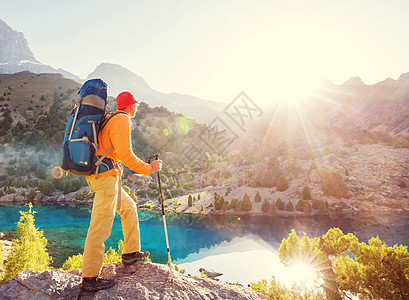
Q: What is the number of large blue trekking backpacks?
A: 1